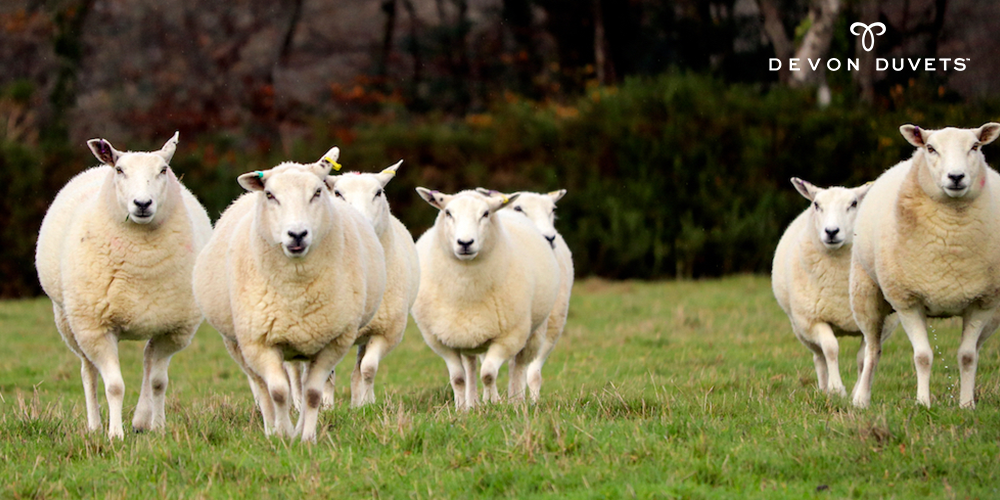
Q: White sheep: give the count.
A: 7